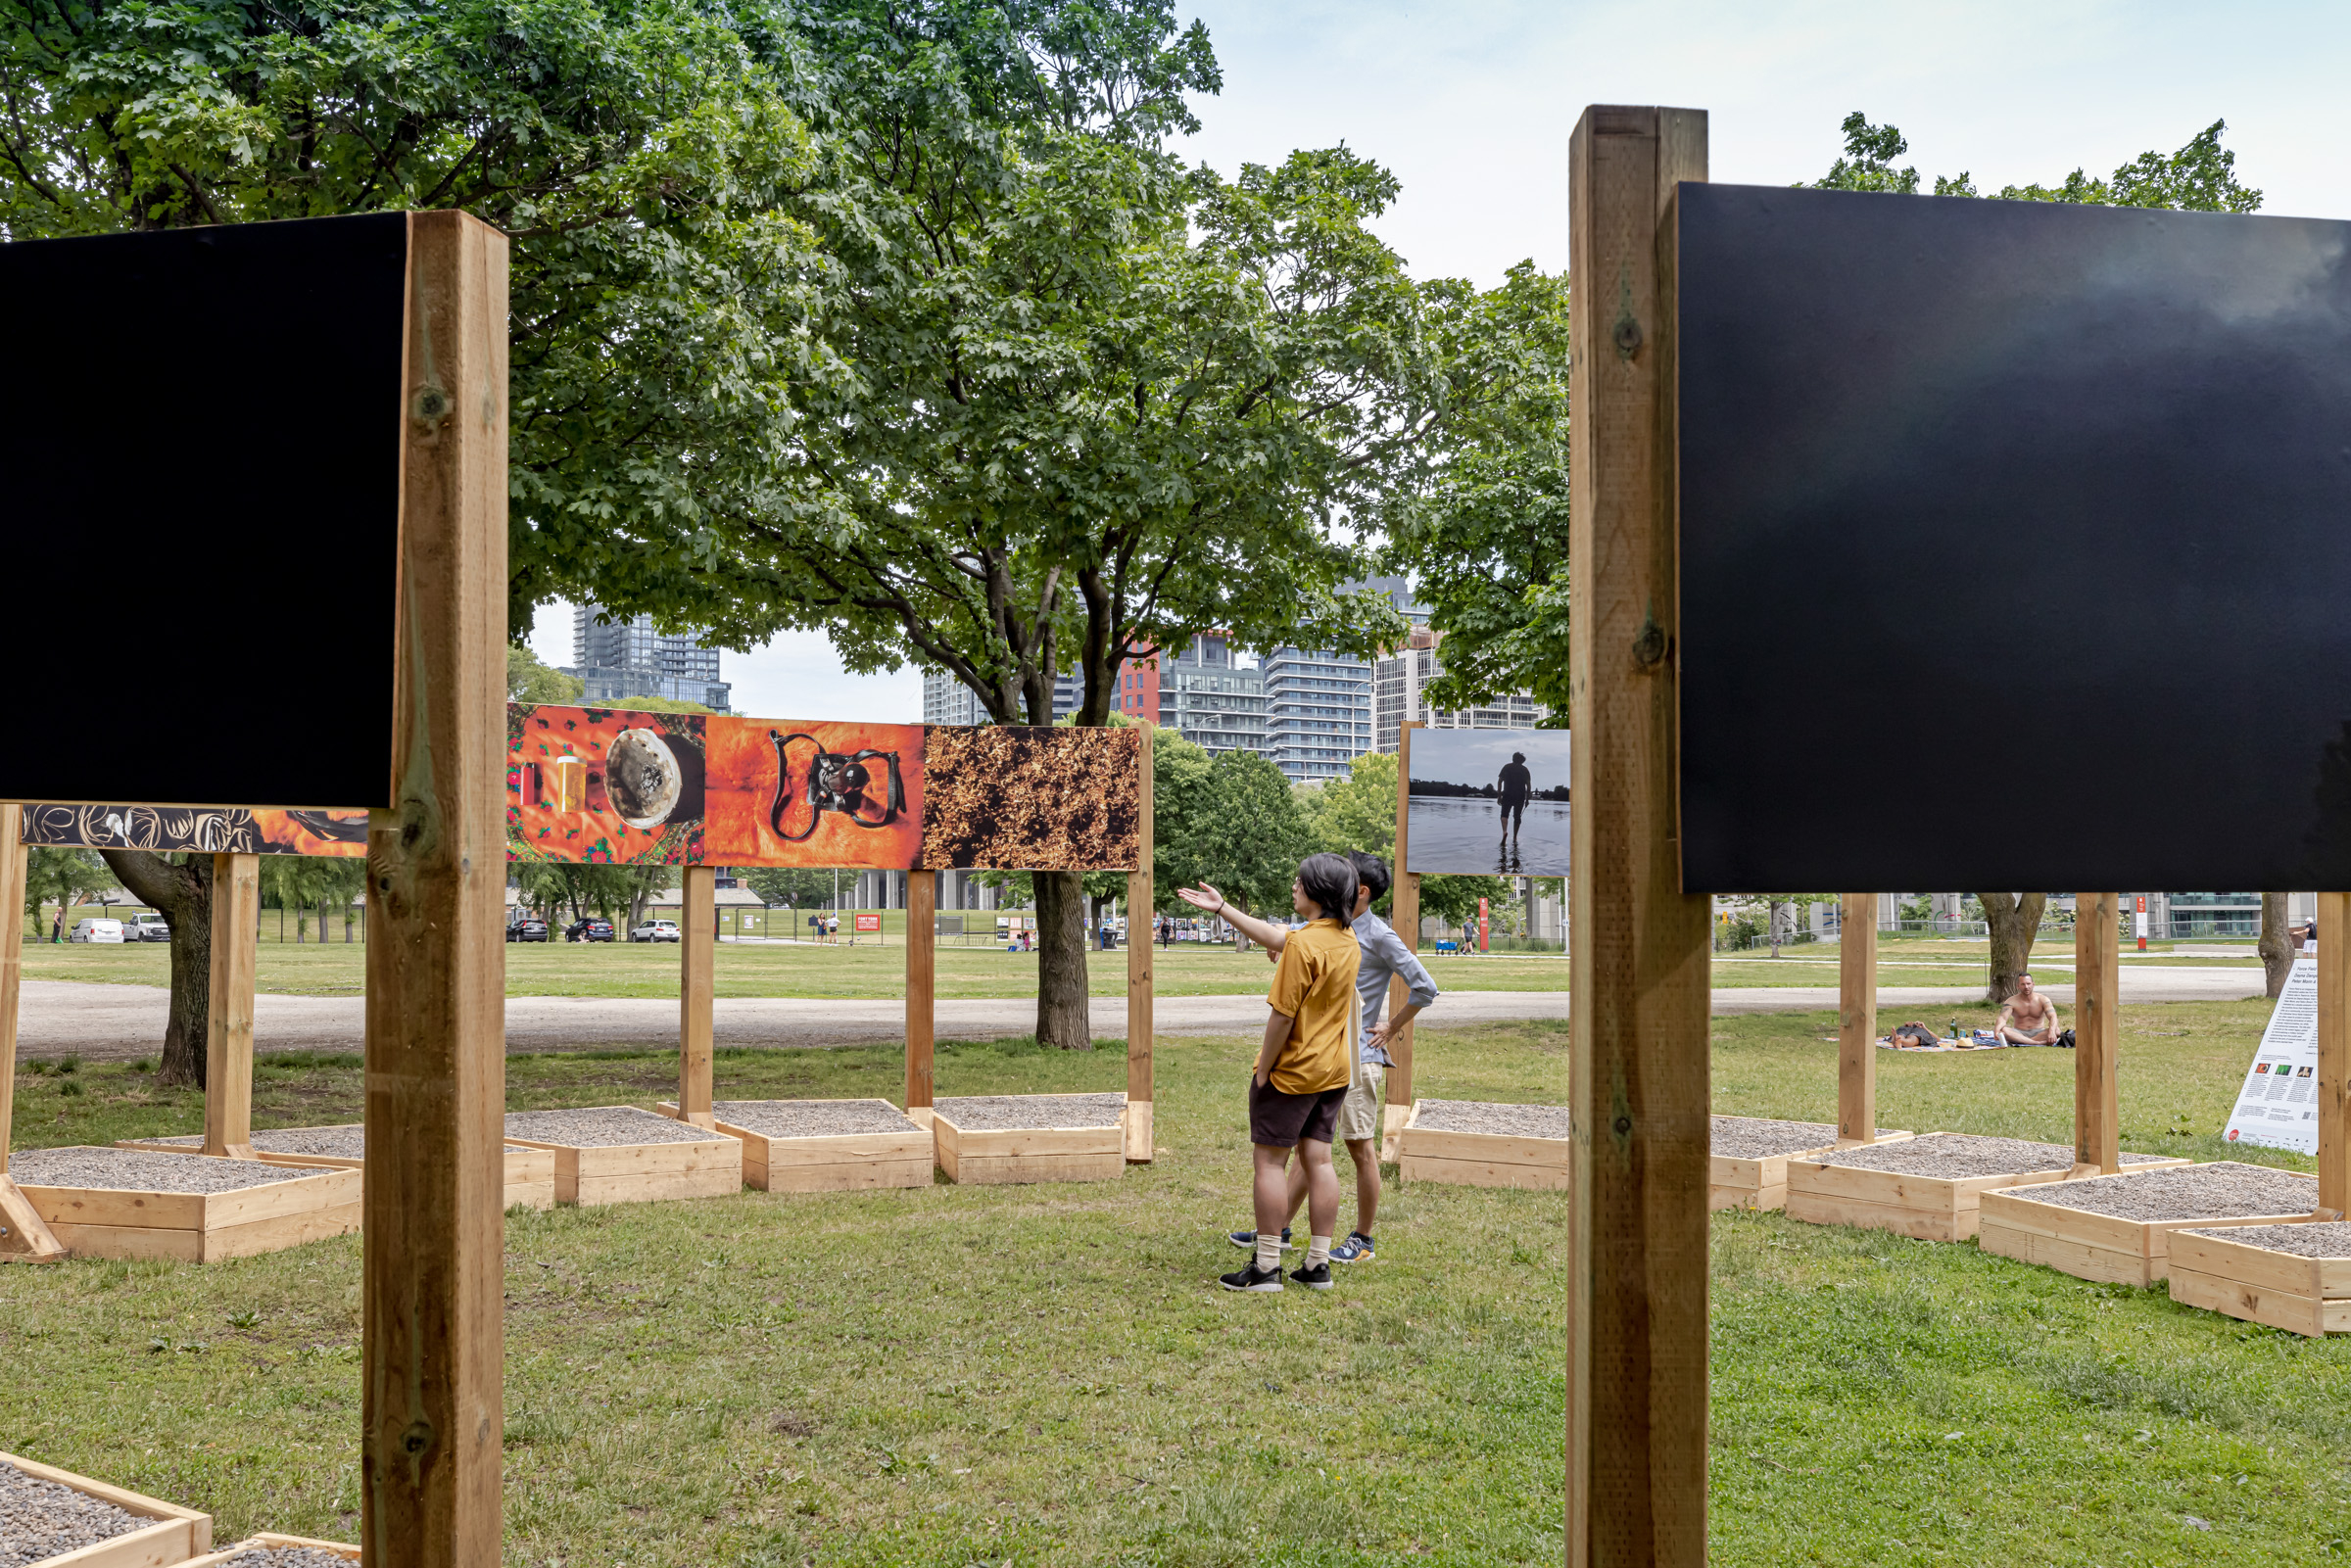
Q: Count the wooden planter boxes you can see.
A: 12